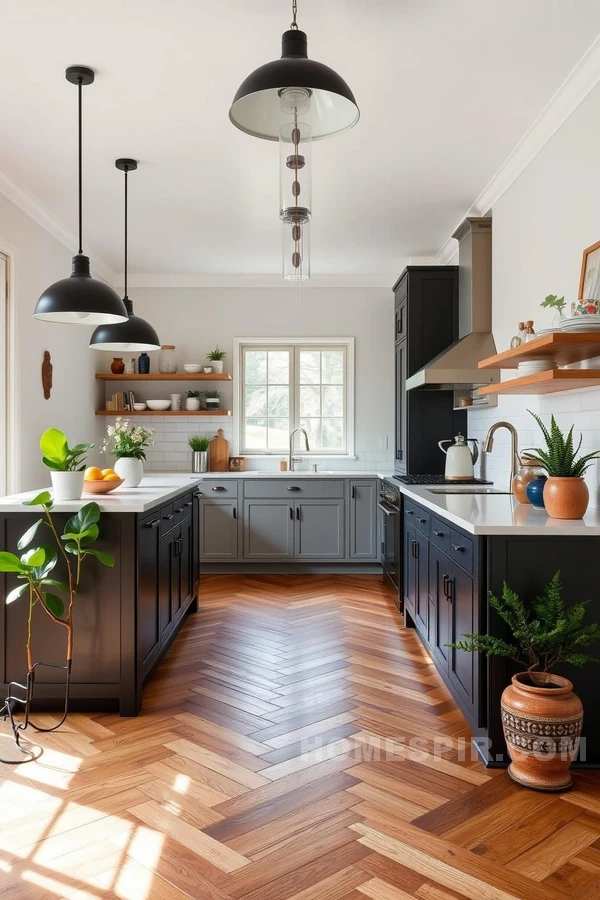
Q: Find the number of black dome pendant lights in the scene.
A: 3